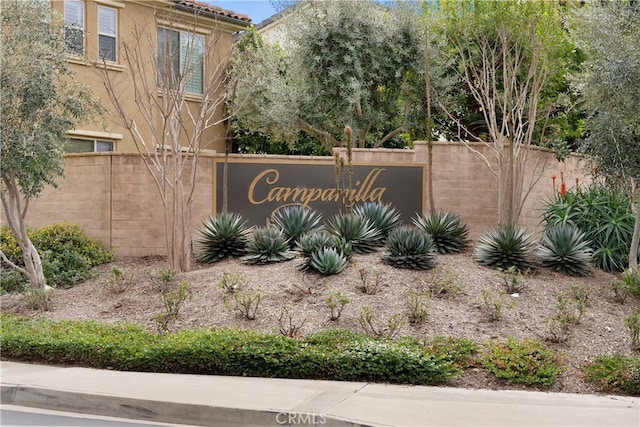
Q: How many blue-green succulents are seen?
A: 11